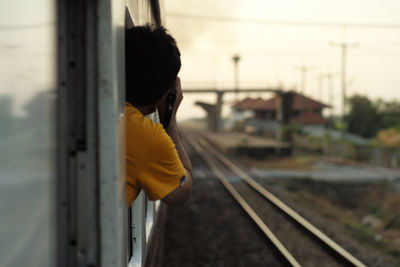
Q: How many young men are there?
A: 1